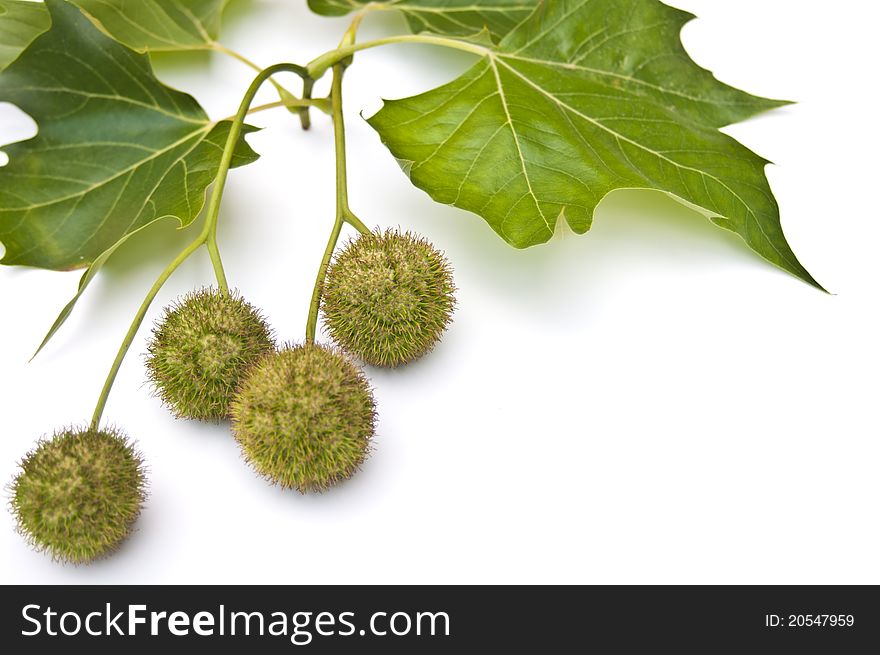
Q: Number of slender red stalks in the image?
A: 0